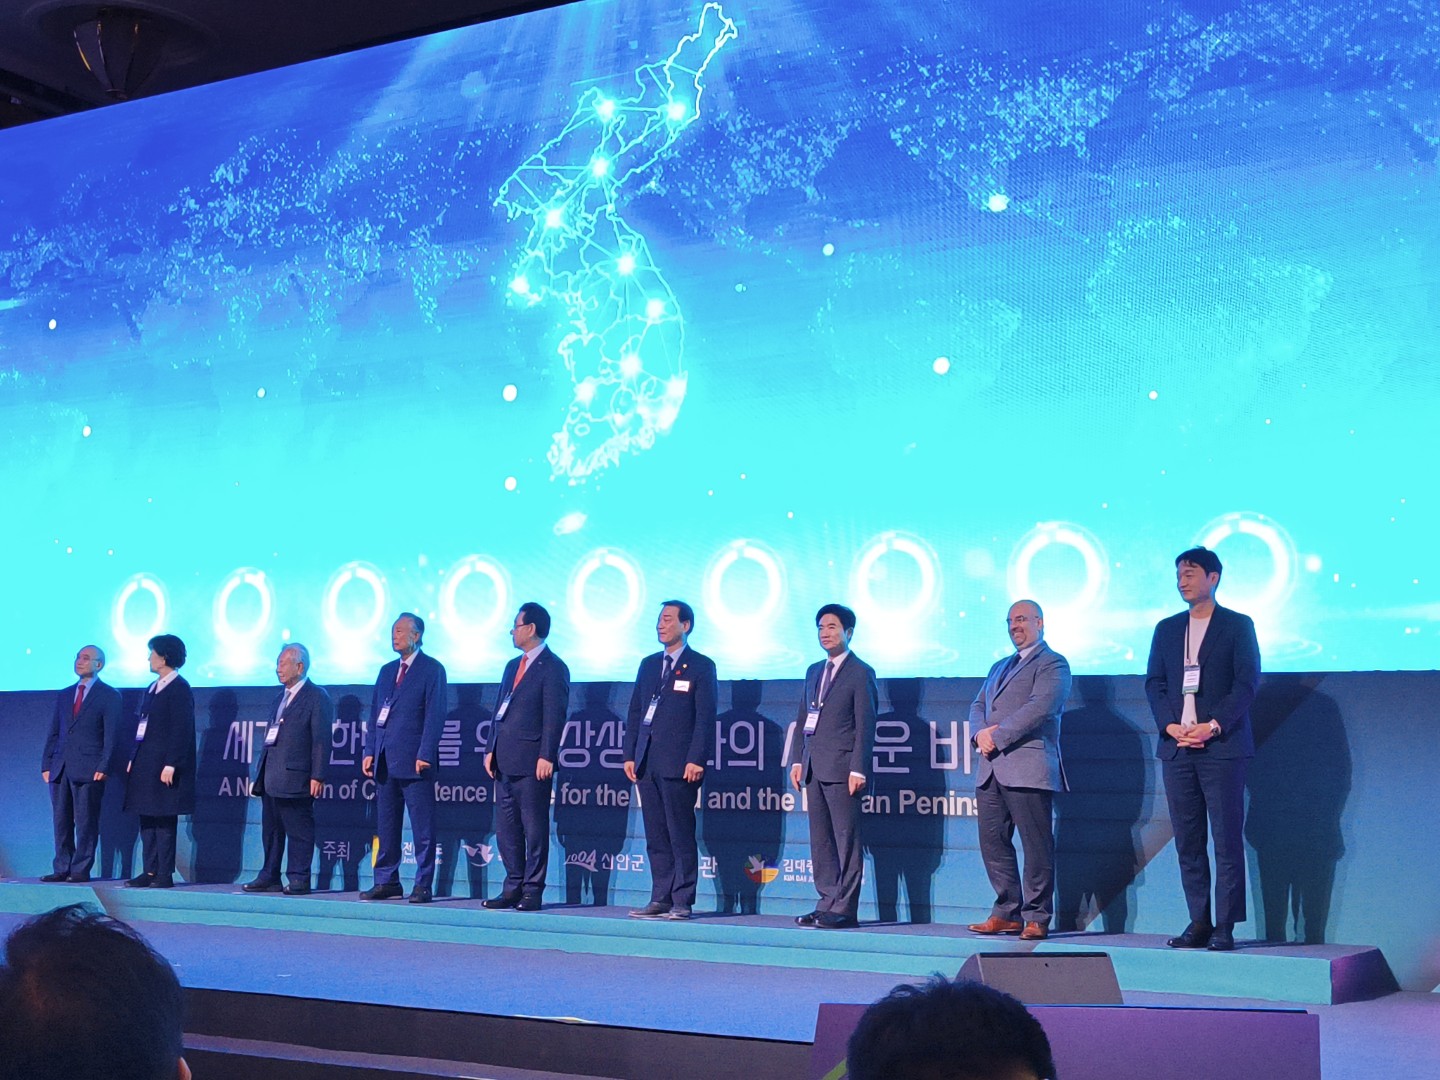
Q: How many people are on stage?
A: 9